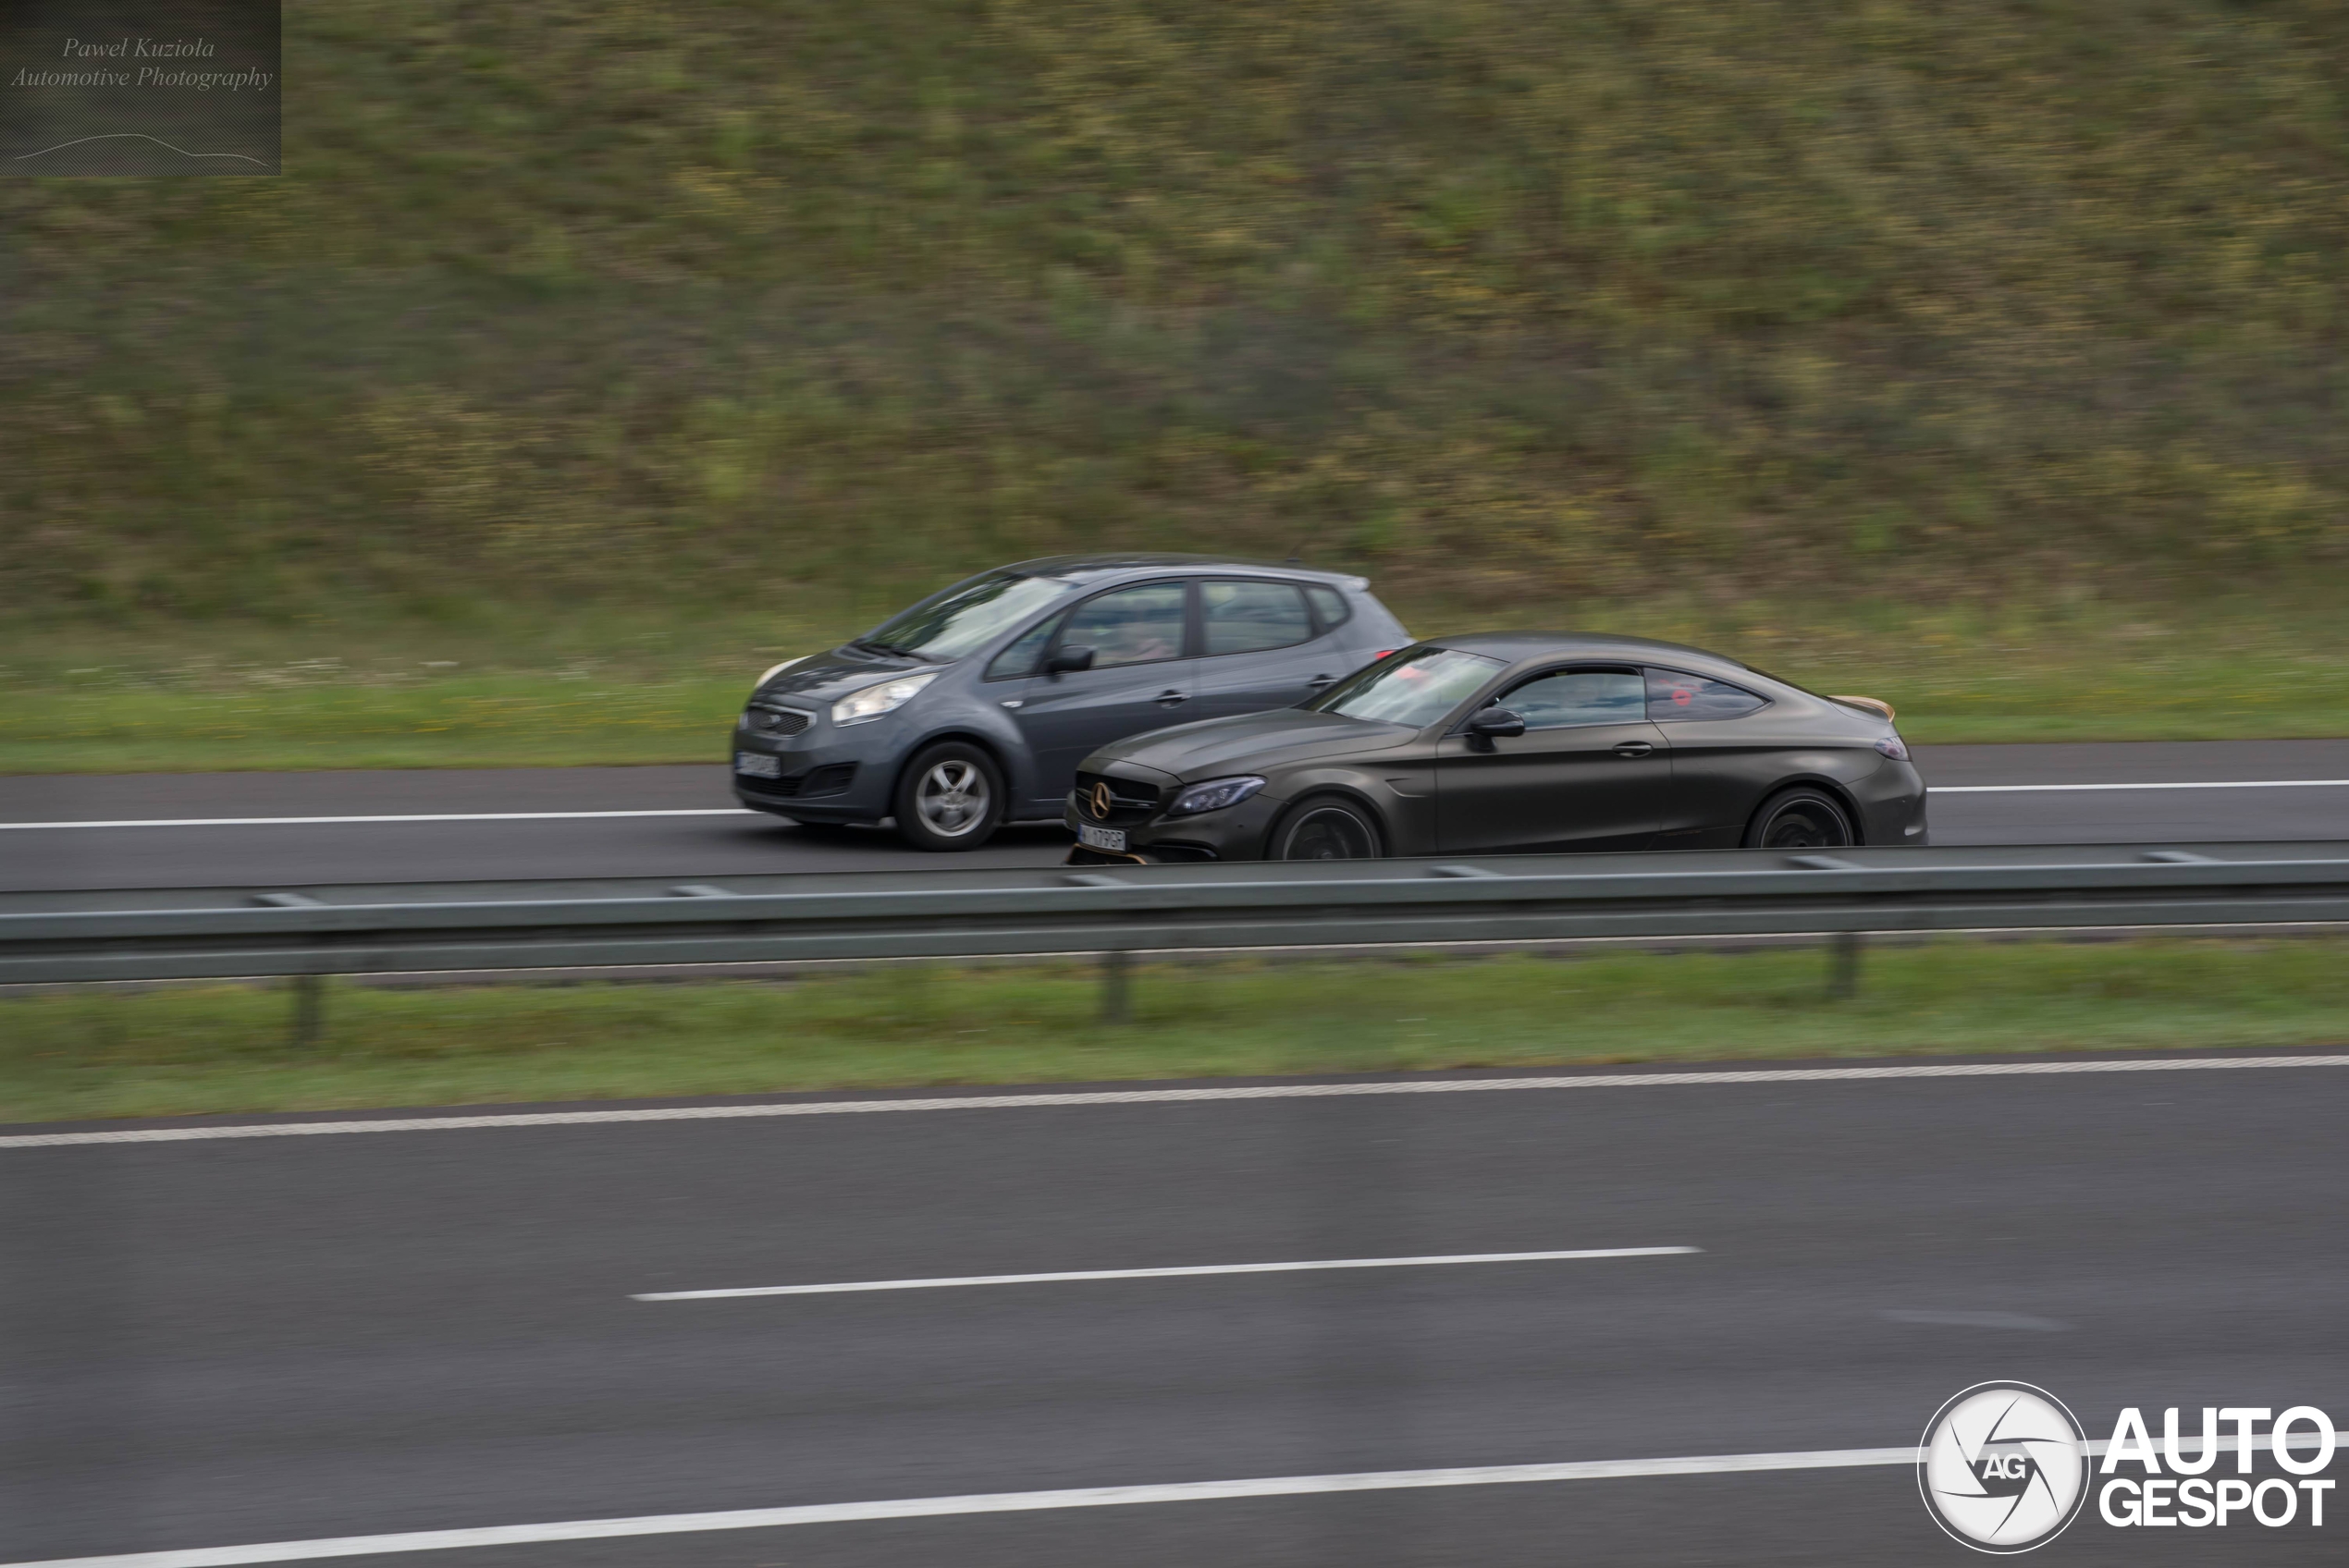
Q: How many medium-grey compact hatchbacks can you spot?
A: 1